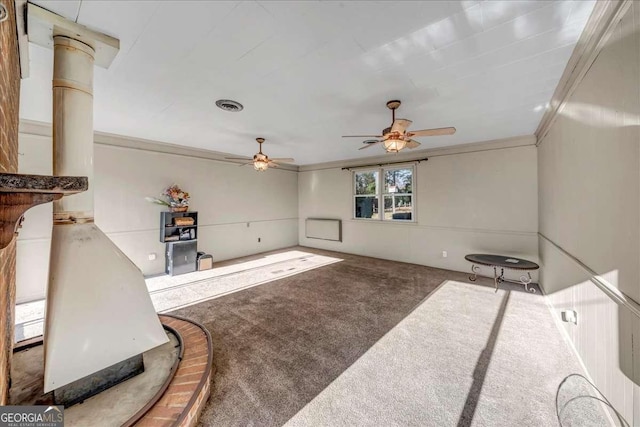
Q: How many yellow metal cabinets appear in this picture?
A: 0